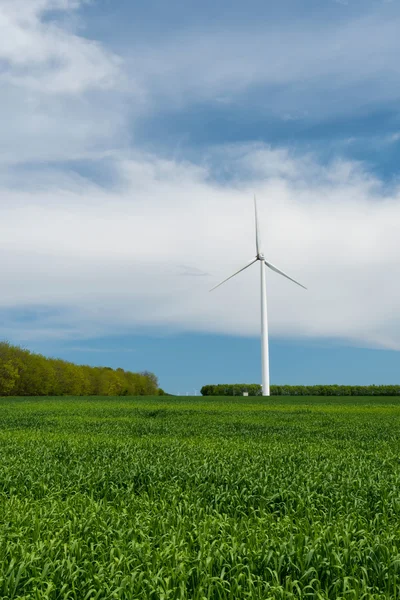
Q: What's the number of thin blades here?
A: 3